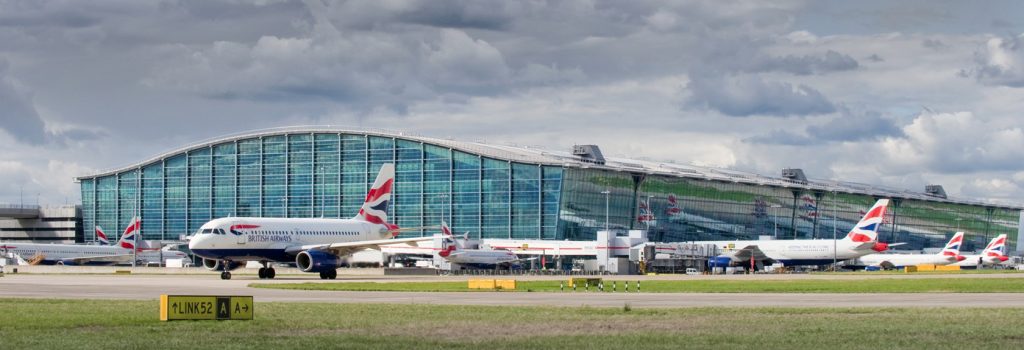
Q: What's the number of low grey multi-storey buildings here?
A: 1